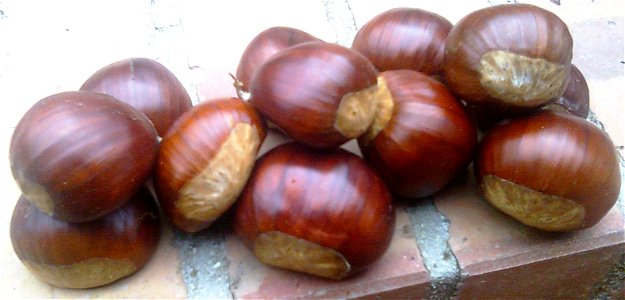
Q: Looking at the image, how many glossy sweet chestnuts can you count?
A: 12